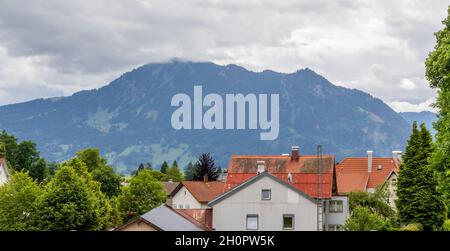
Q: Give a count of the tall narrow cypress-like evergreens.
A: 2